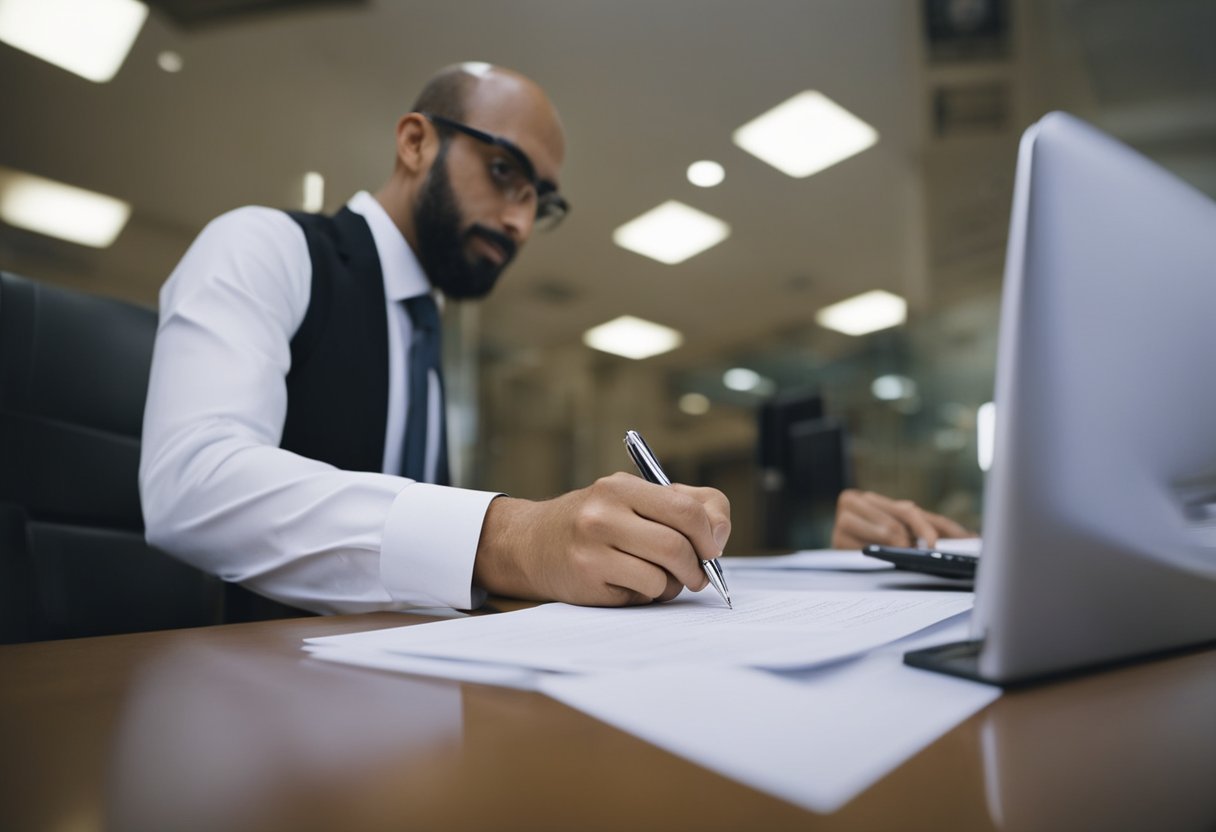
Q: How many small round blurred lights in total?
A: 5